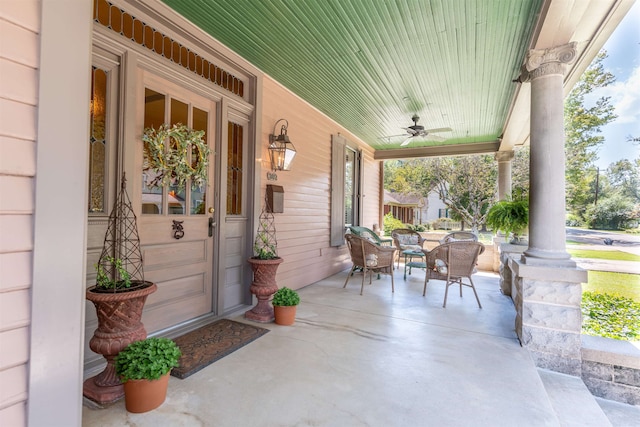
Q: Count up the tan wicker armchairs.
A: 4